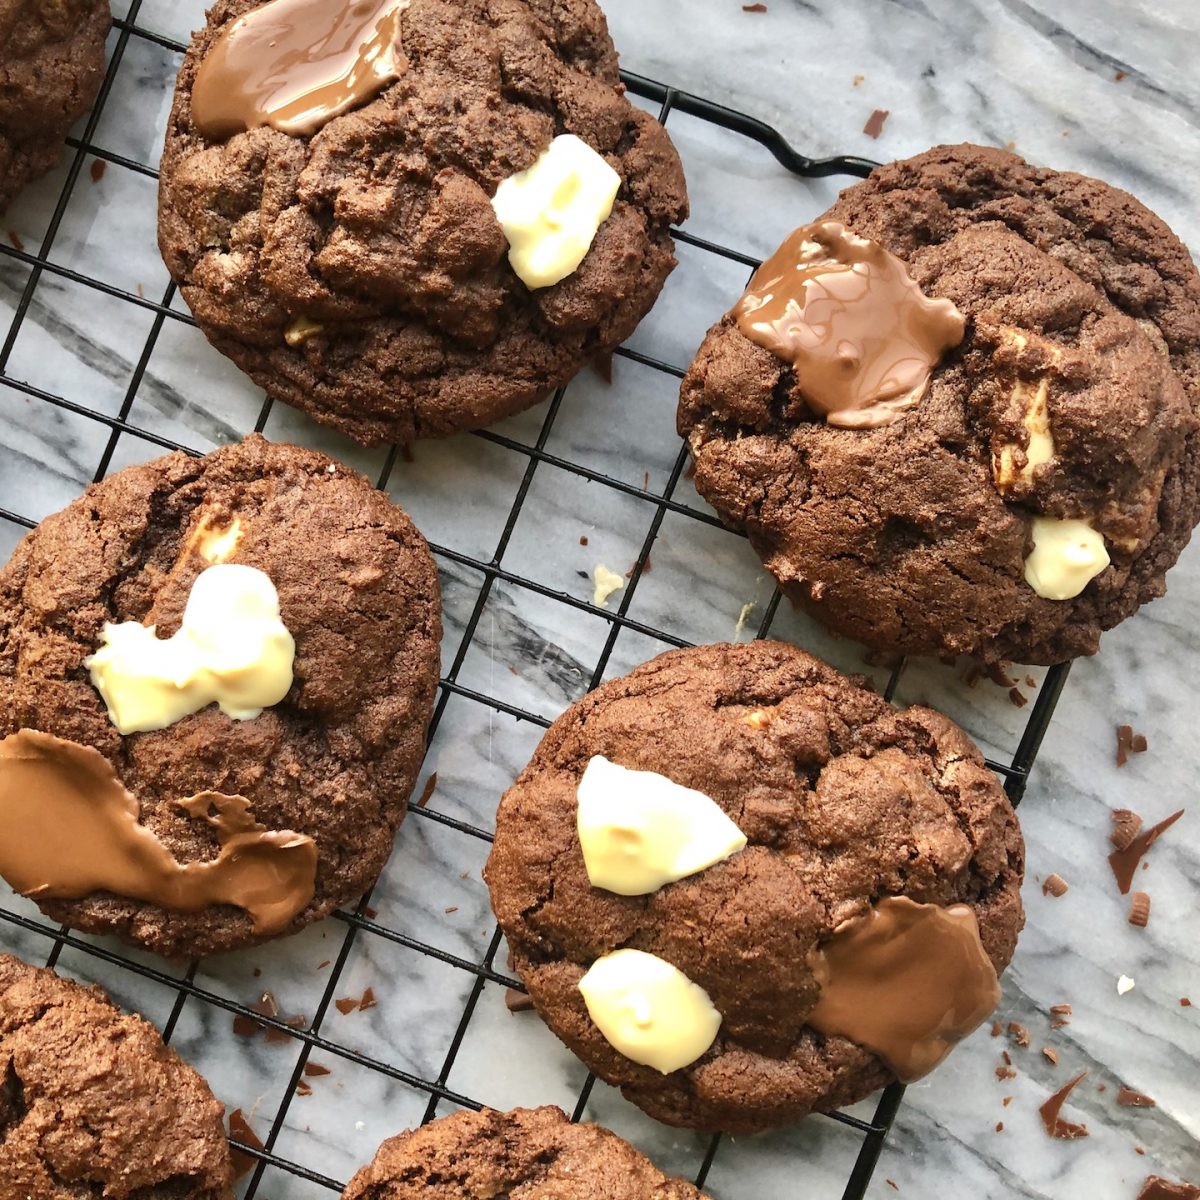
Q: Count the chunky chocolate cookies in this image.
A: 7